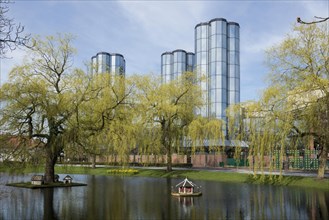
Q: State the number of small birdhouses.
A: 3